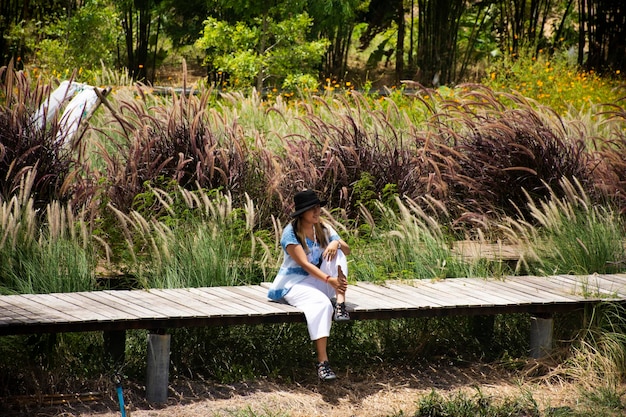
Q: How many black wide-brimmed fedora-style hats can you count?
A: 1